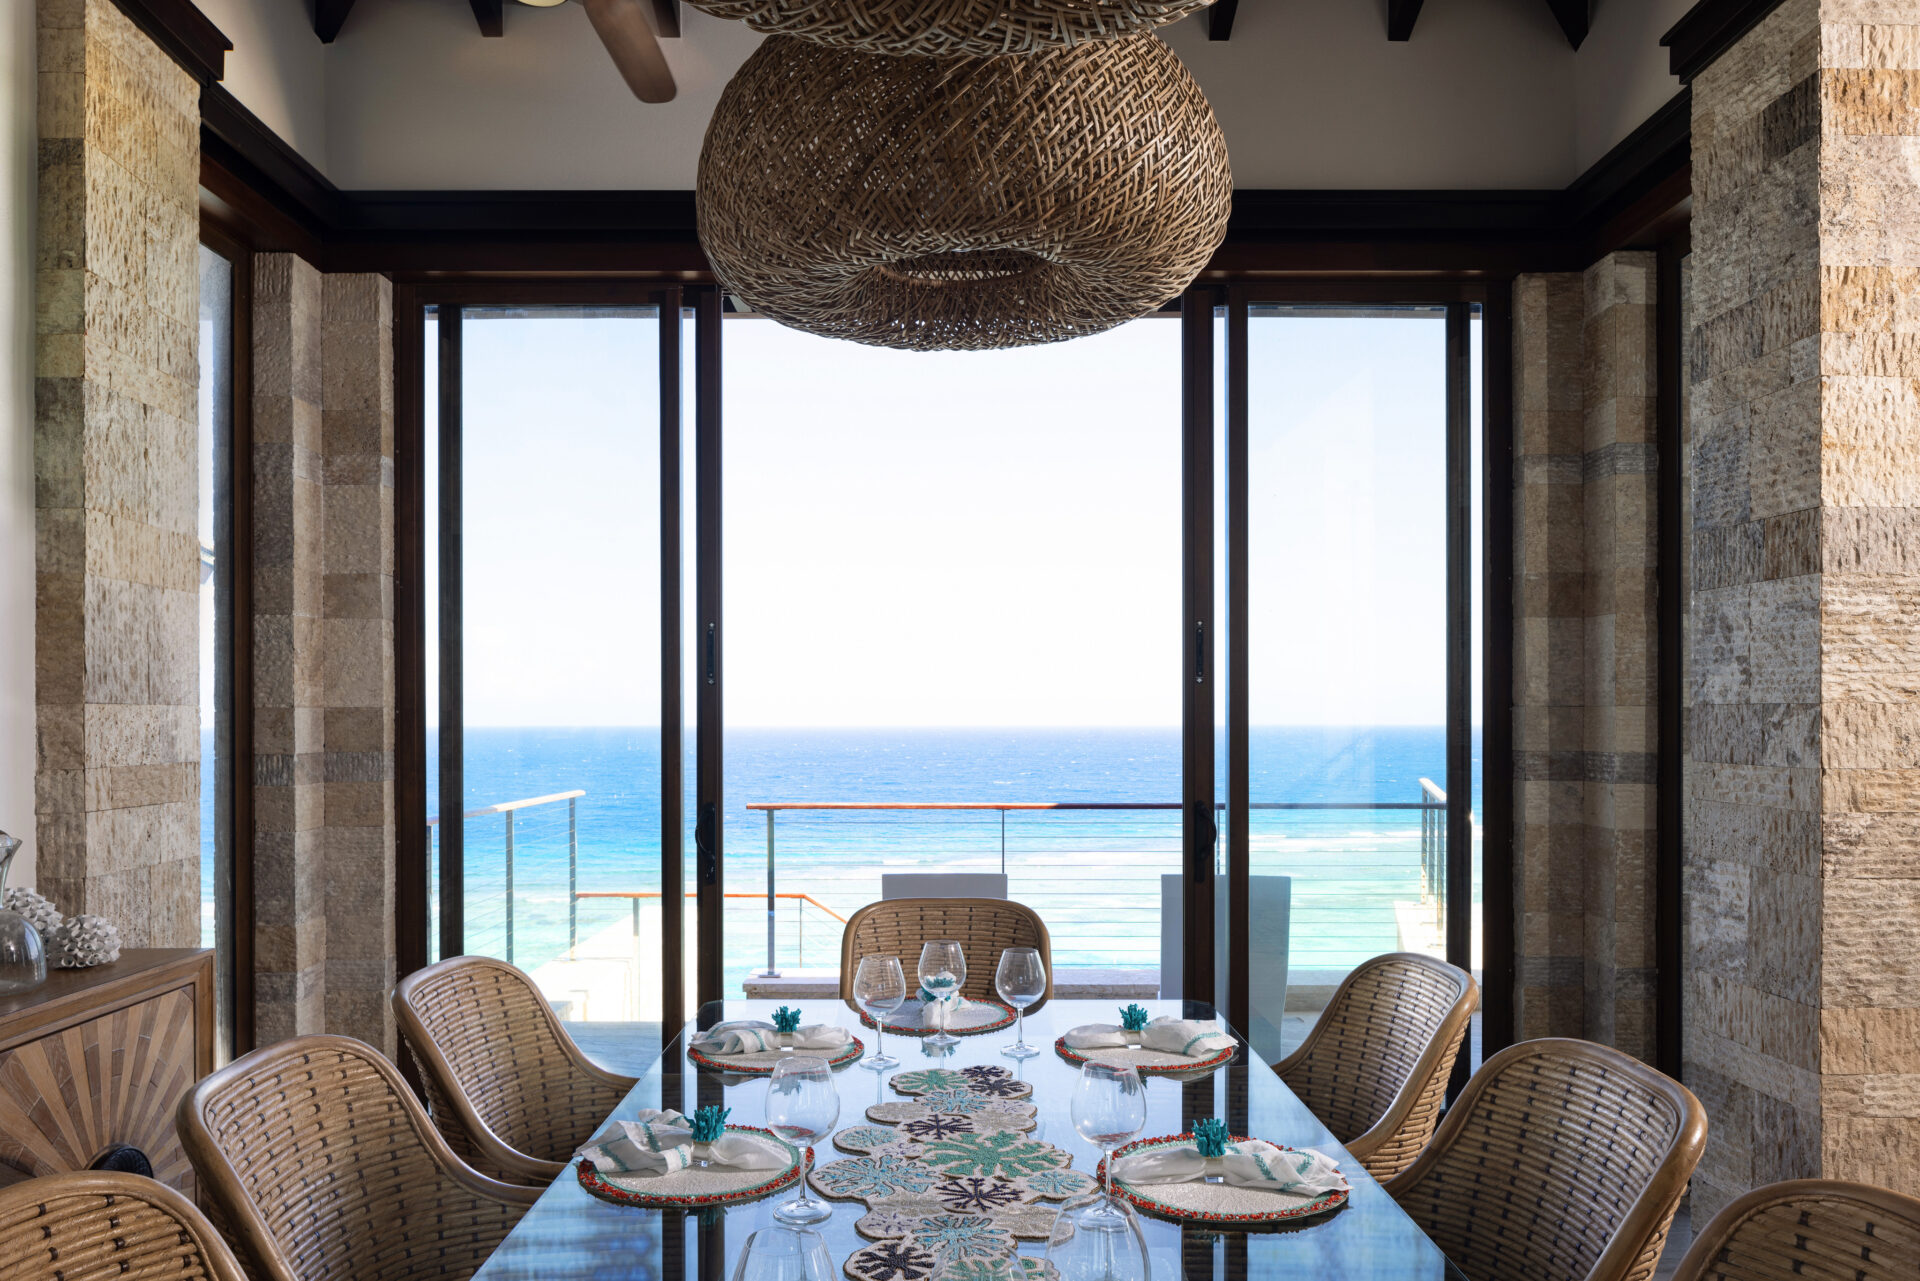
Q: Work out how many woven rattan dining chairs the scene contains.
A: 7